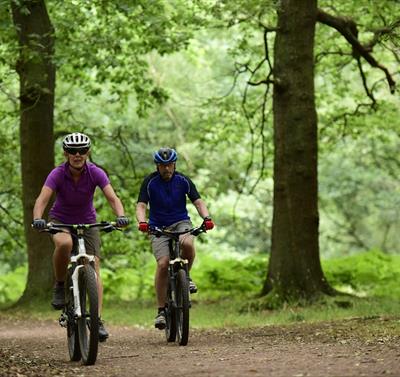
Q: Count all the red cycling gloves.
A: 2